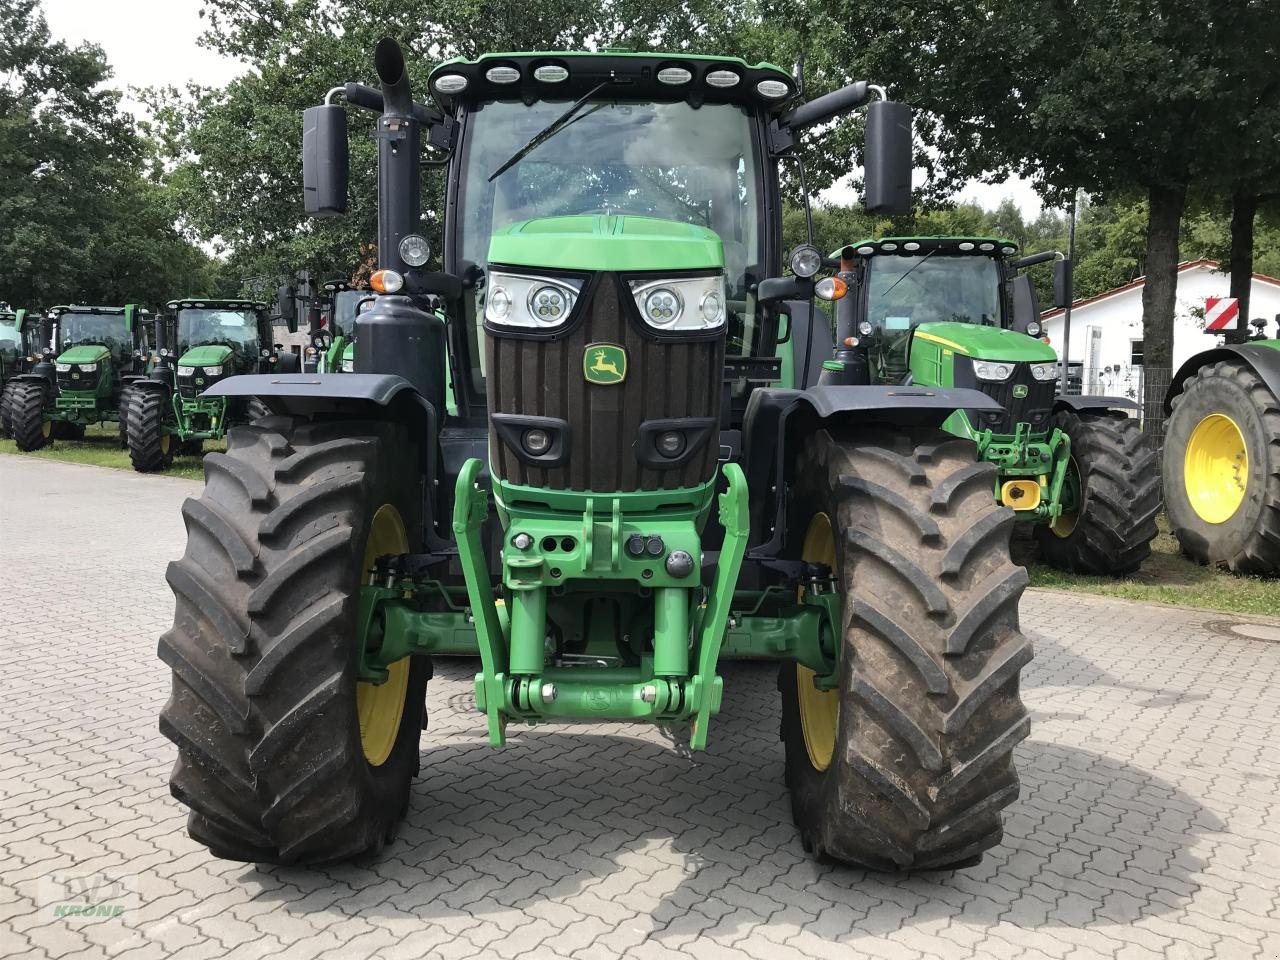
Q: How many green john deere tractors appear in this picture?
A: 7